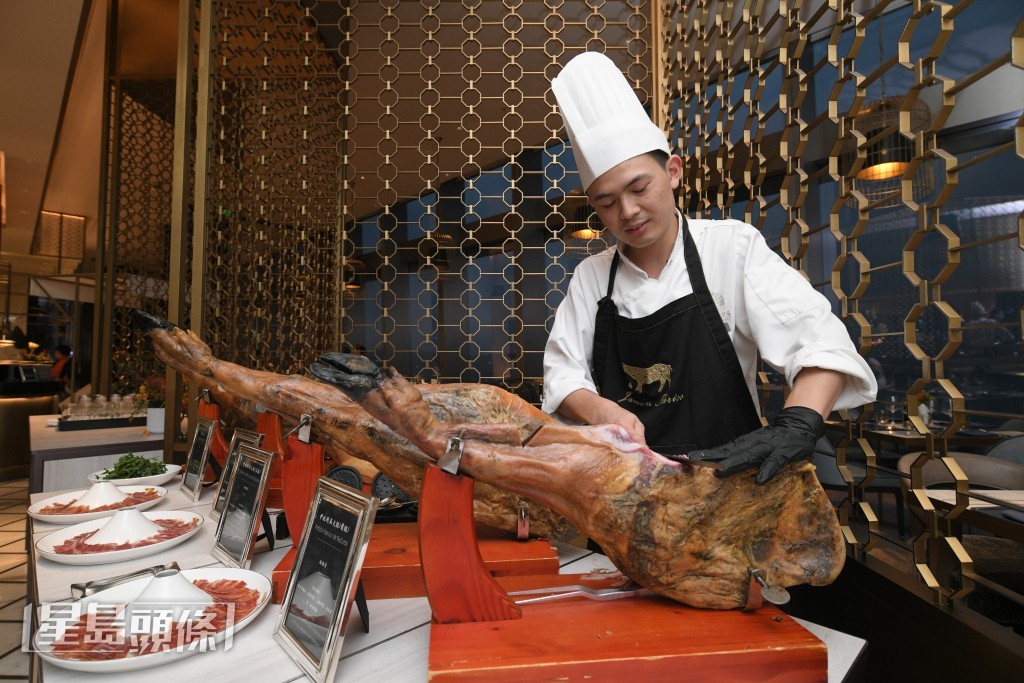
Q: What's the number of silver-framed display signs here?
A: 4